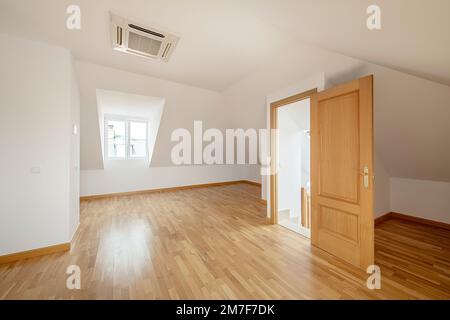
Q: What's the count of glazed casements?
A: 2